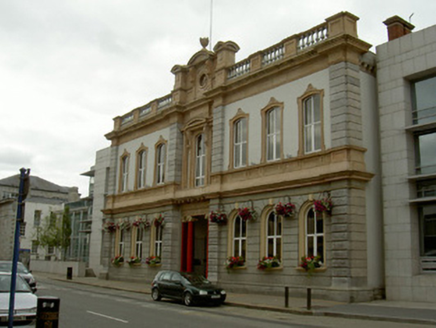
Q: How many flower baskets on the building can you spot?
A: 14